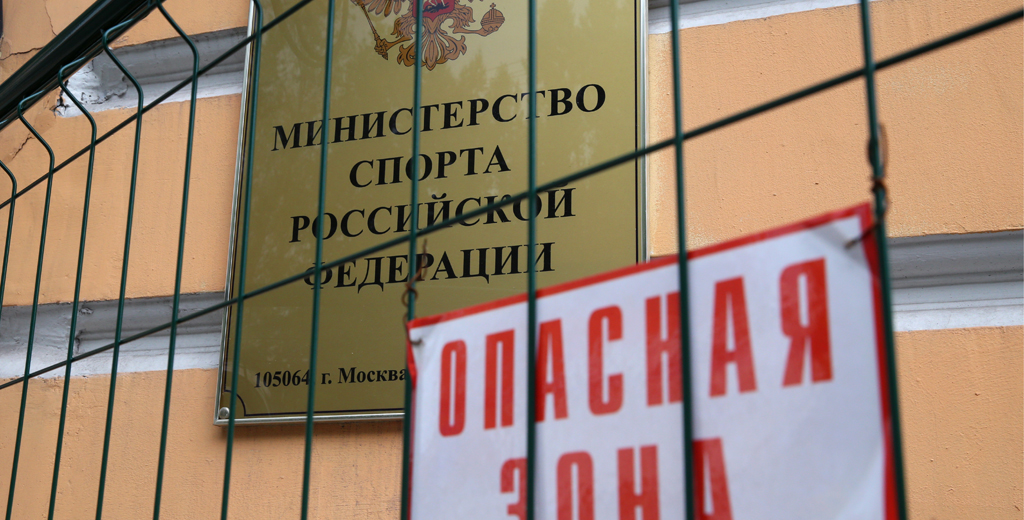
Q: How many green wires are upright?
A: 11